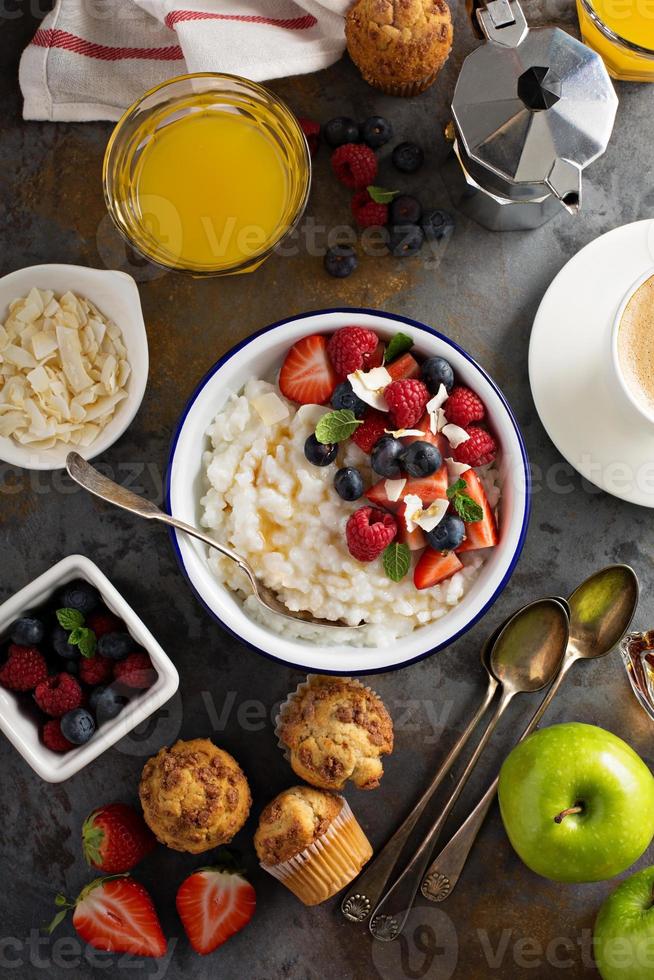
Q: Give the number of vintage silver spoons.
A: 4